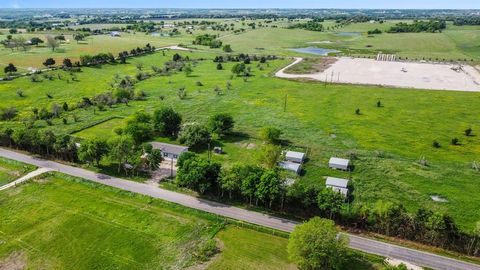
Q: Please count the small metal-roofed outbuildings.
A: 4